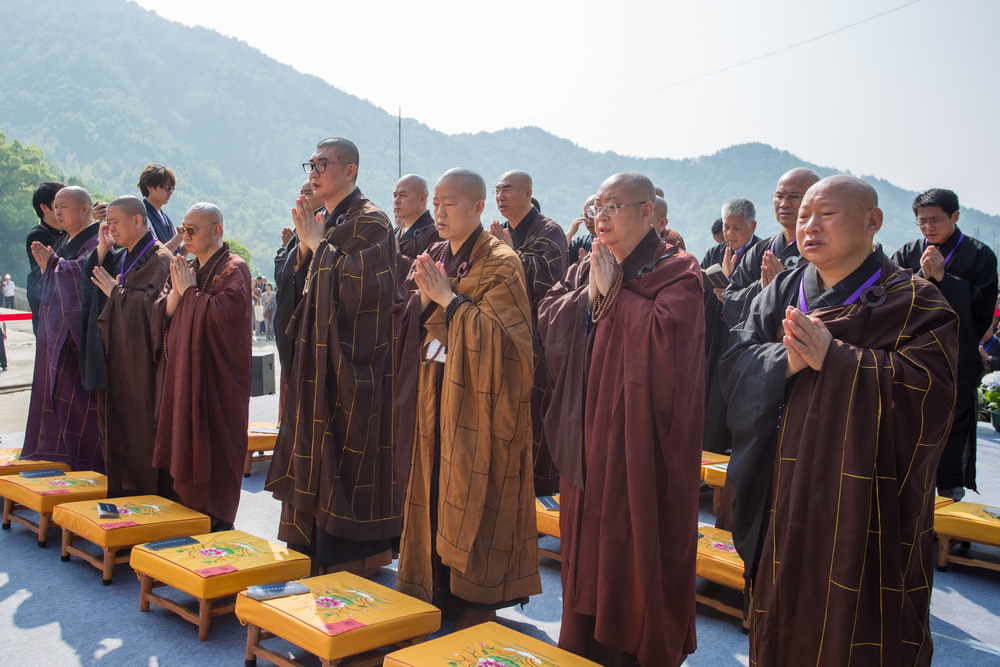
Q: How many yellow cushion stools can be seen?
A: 13